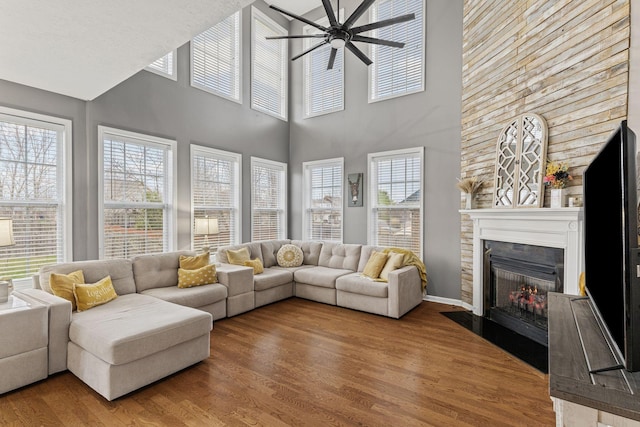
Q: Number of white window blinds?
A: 11